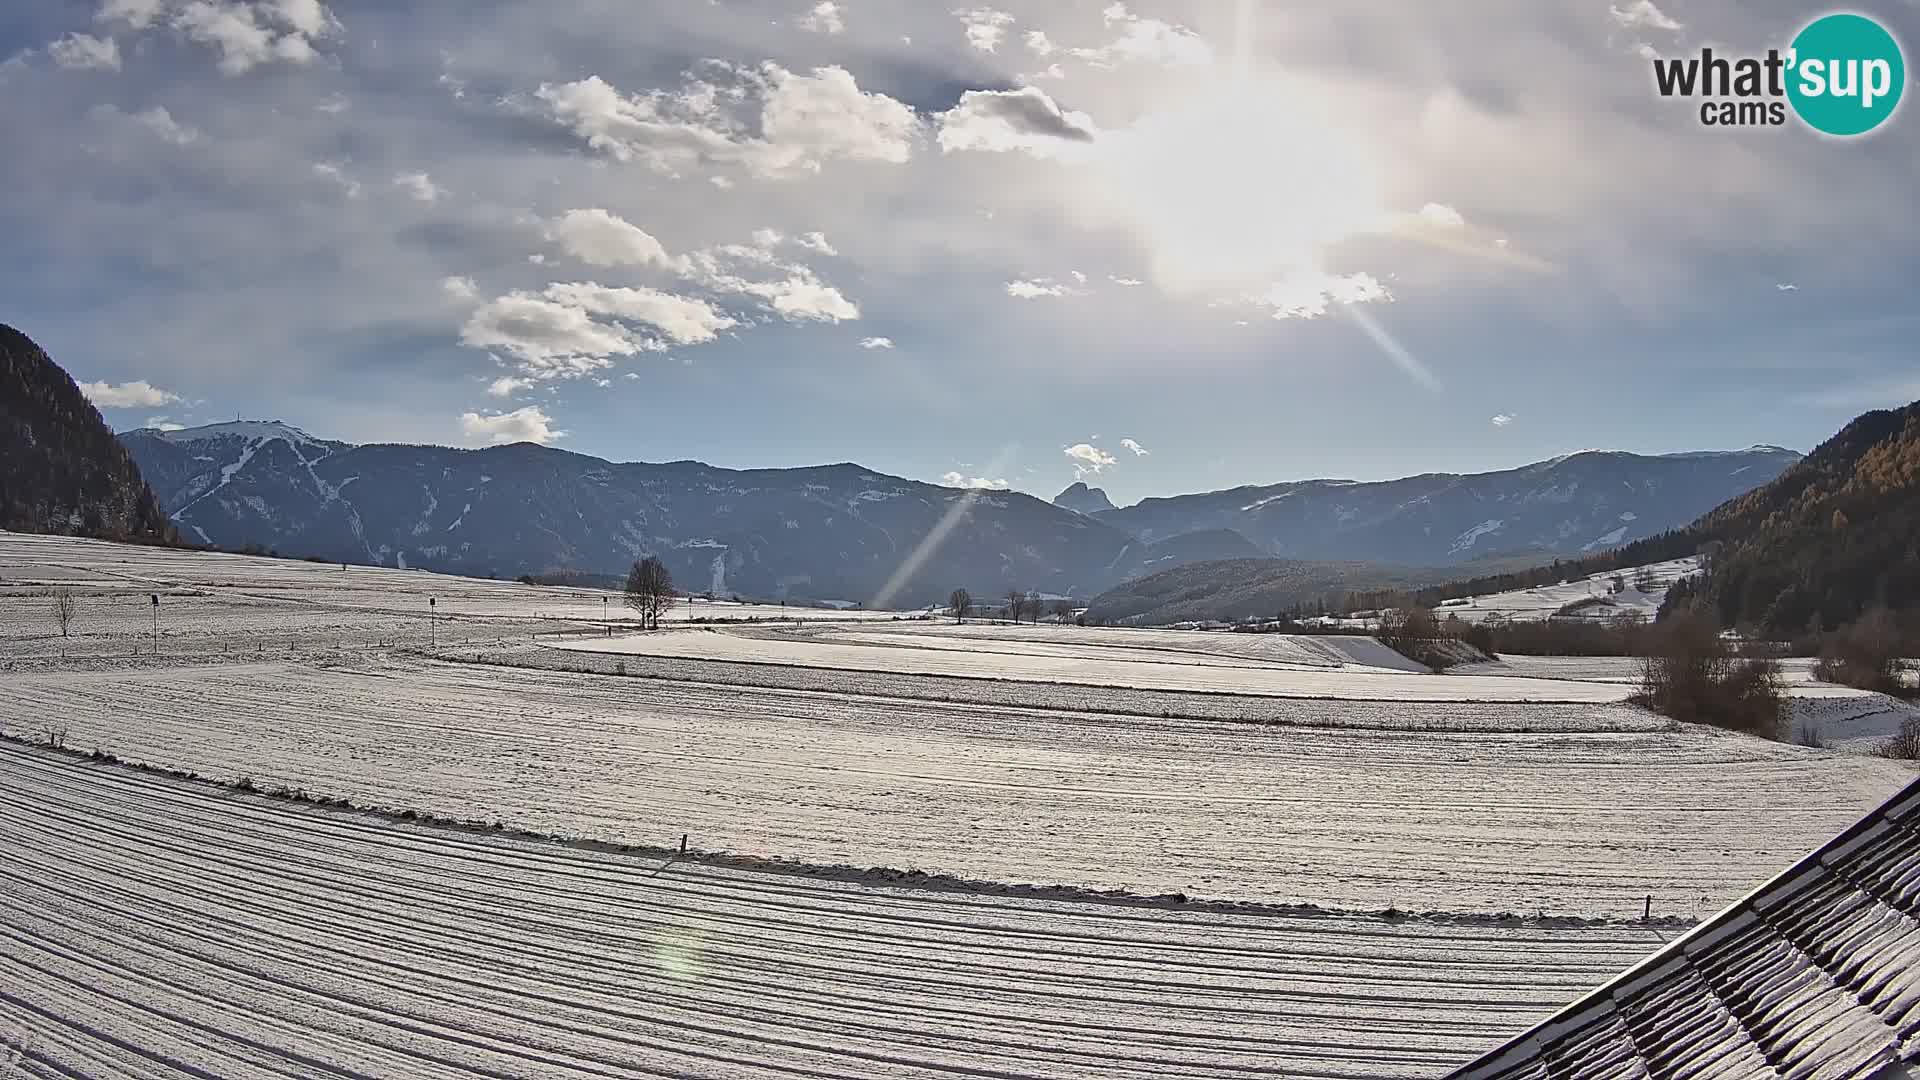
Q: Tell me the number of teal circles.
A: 1